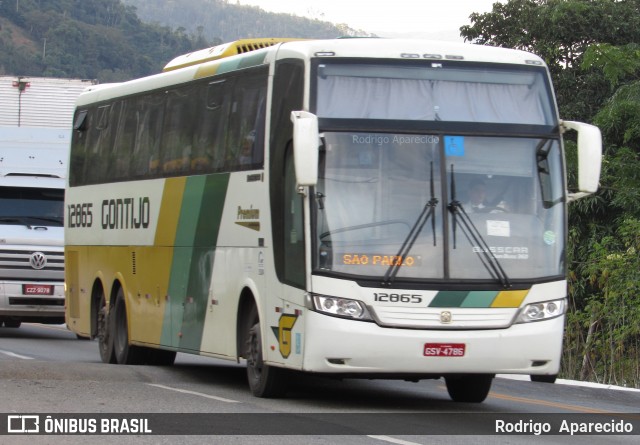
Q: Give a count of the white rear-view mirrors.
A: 2